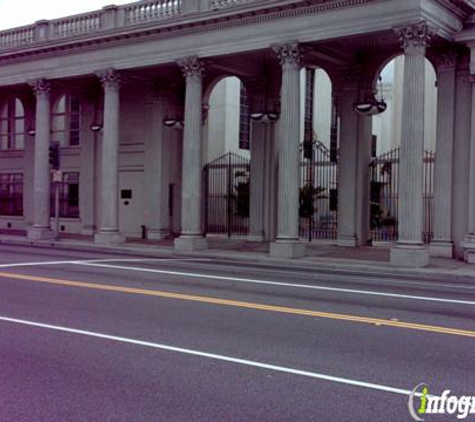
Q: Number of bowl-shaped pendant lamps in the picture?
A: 5